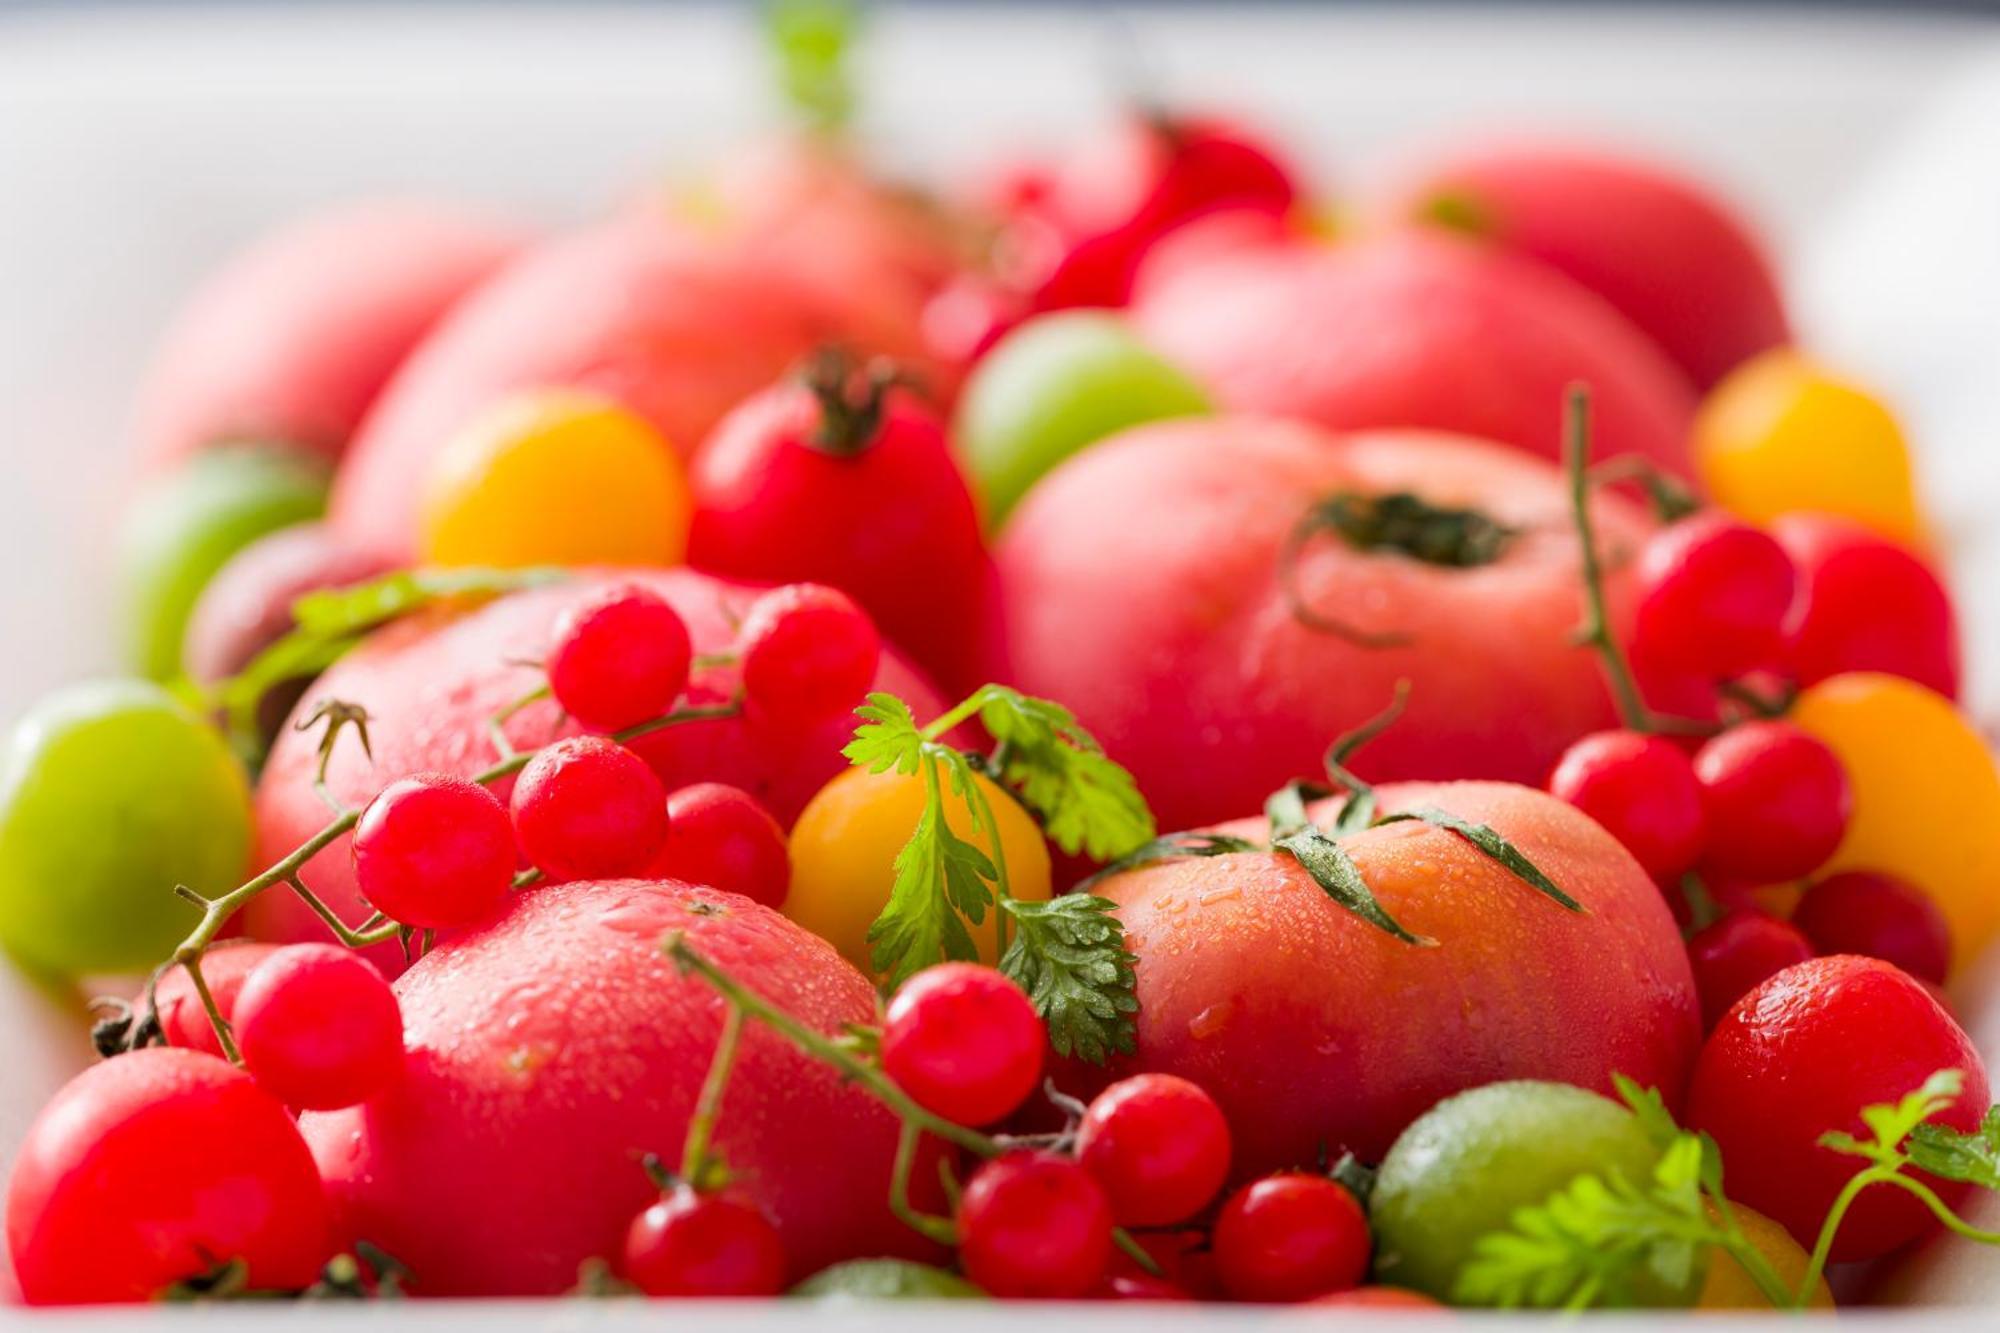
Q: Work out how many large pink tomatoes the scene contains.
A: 8